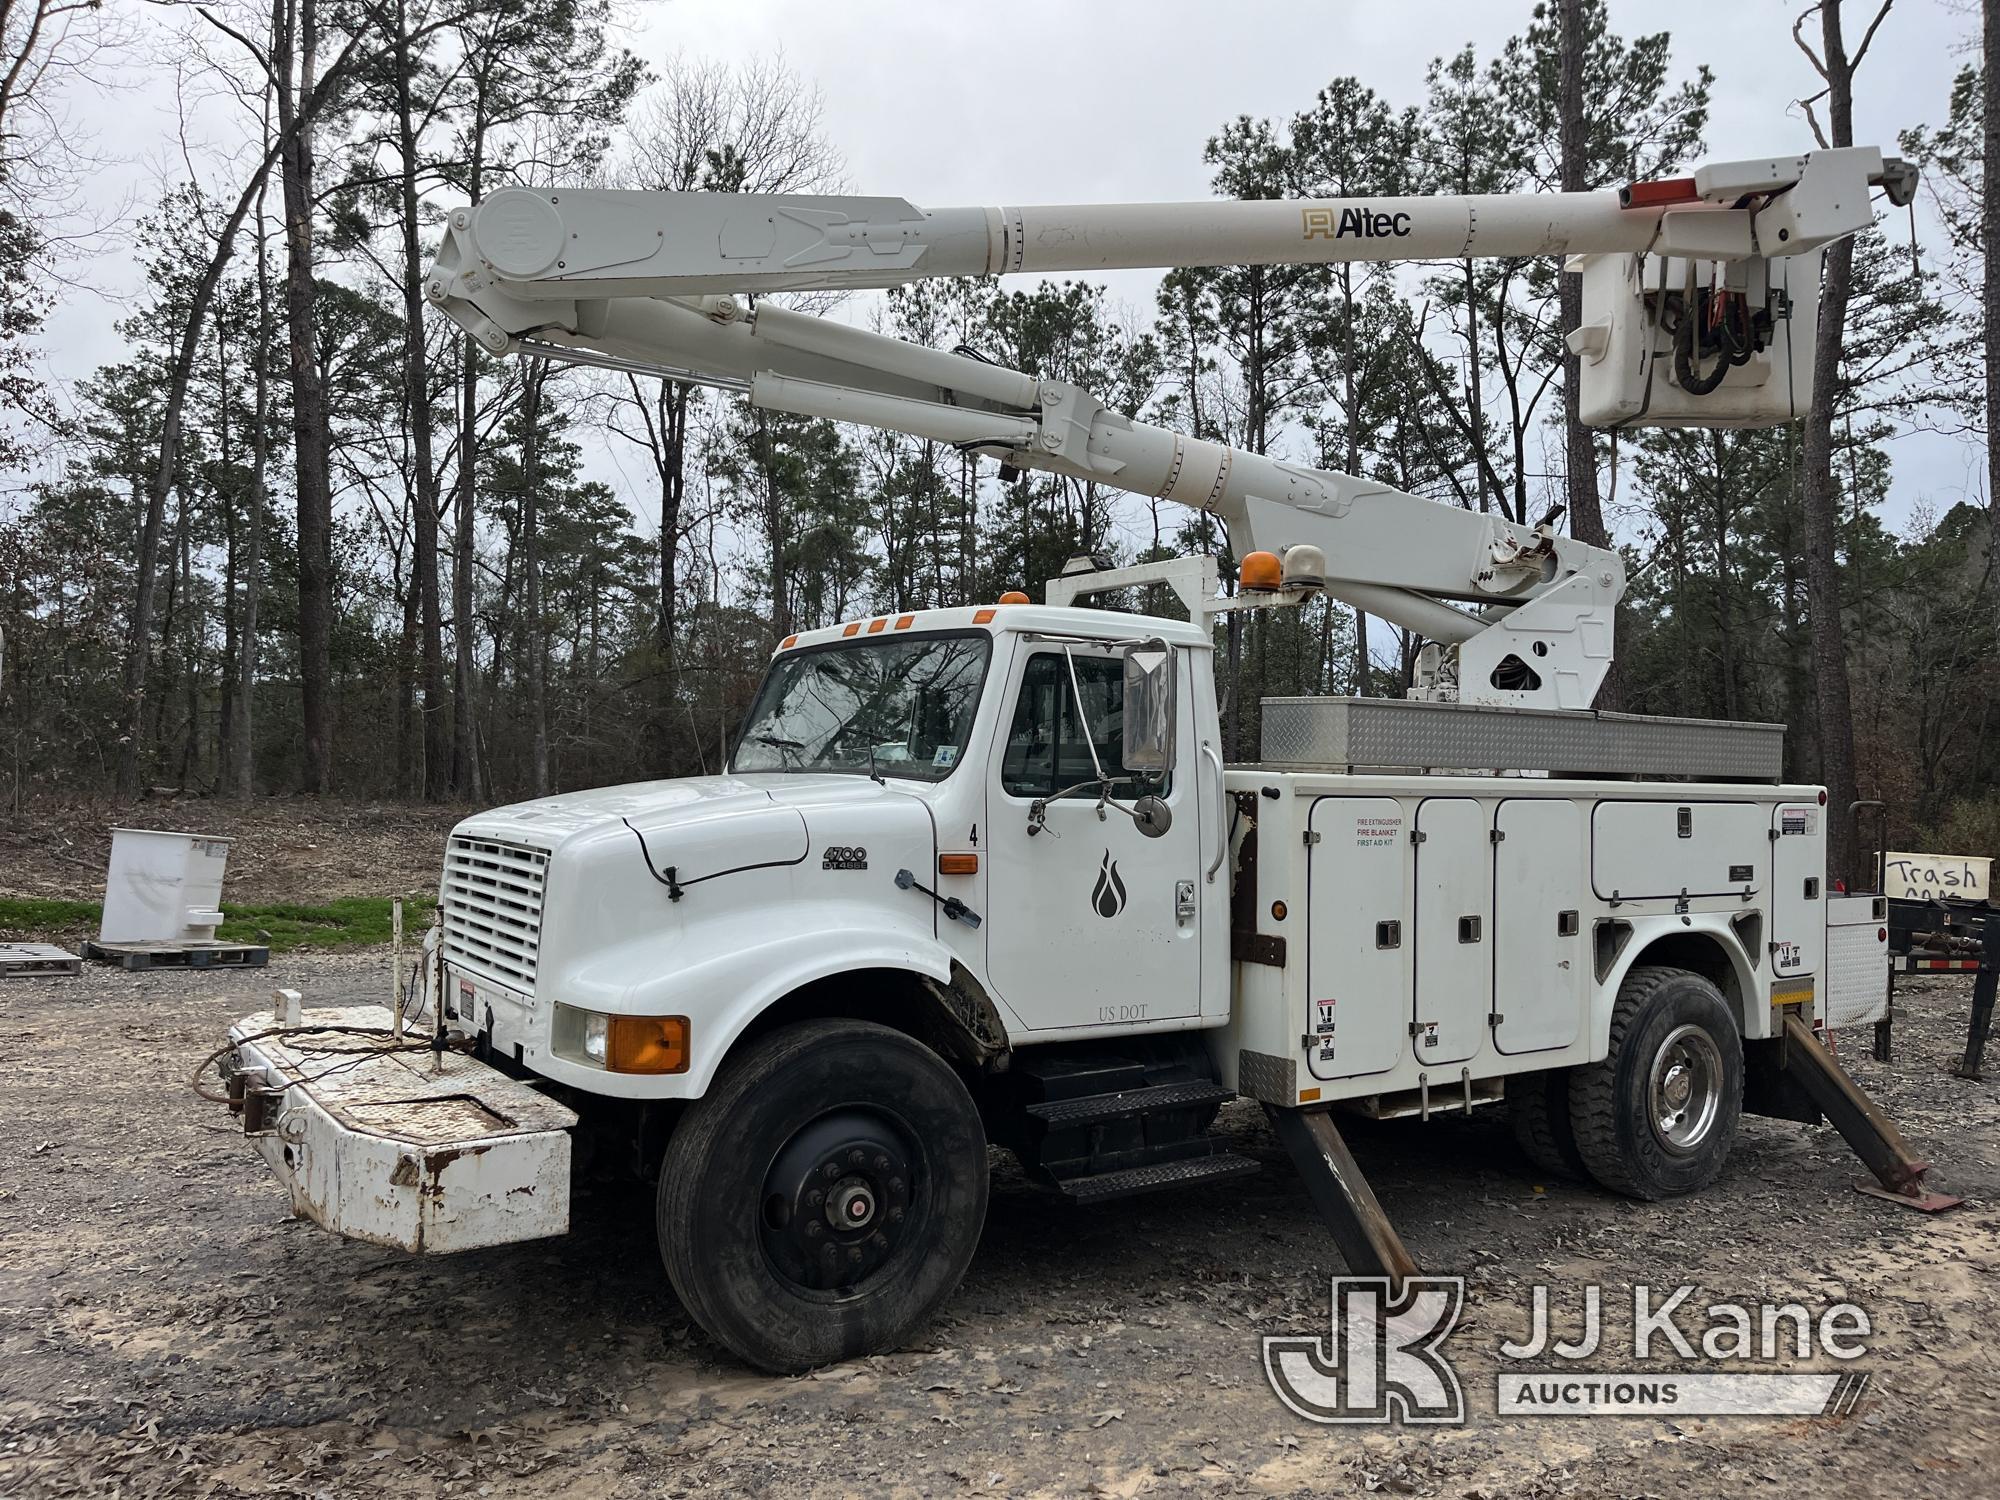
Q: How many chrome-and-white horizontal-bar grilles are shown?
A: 1